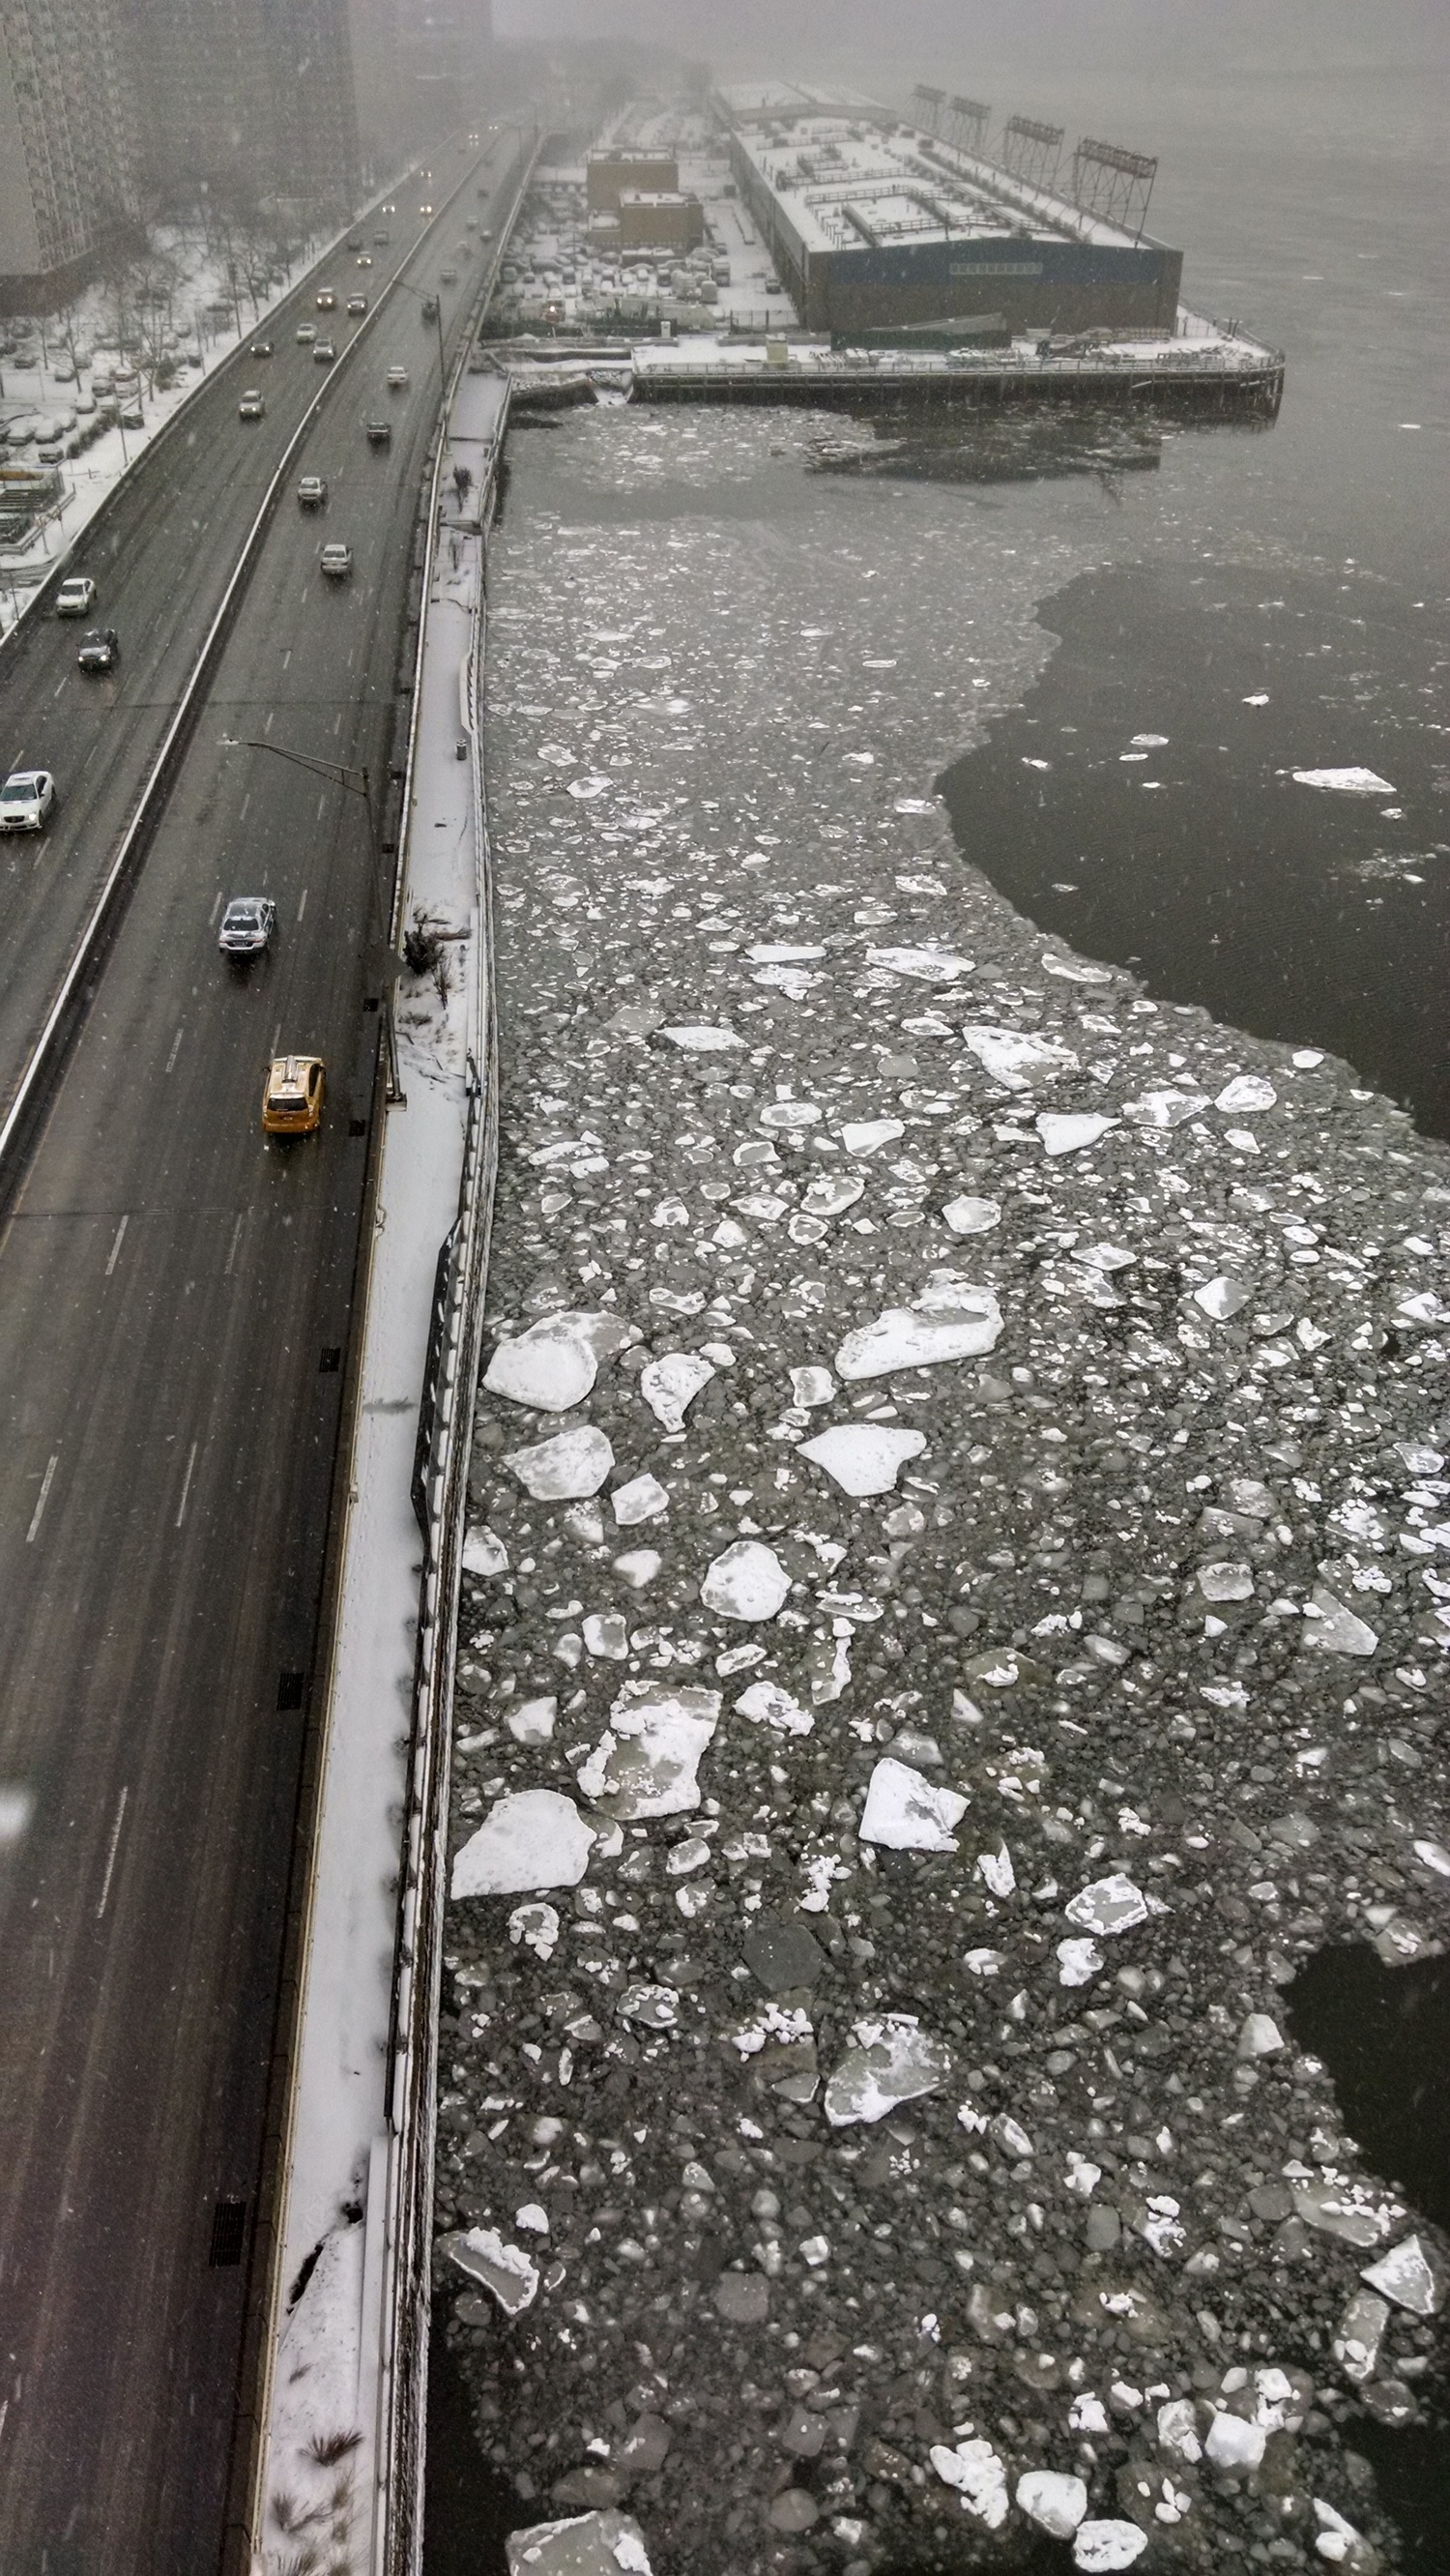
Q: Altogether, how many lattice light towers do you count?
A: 4